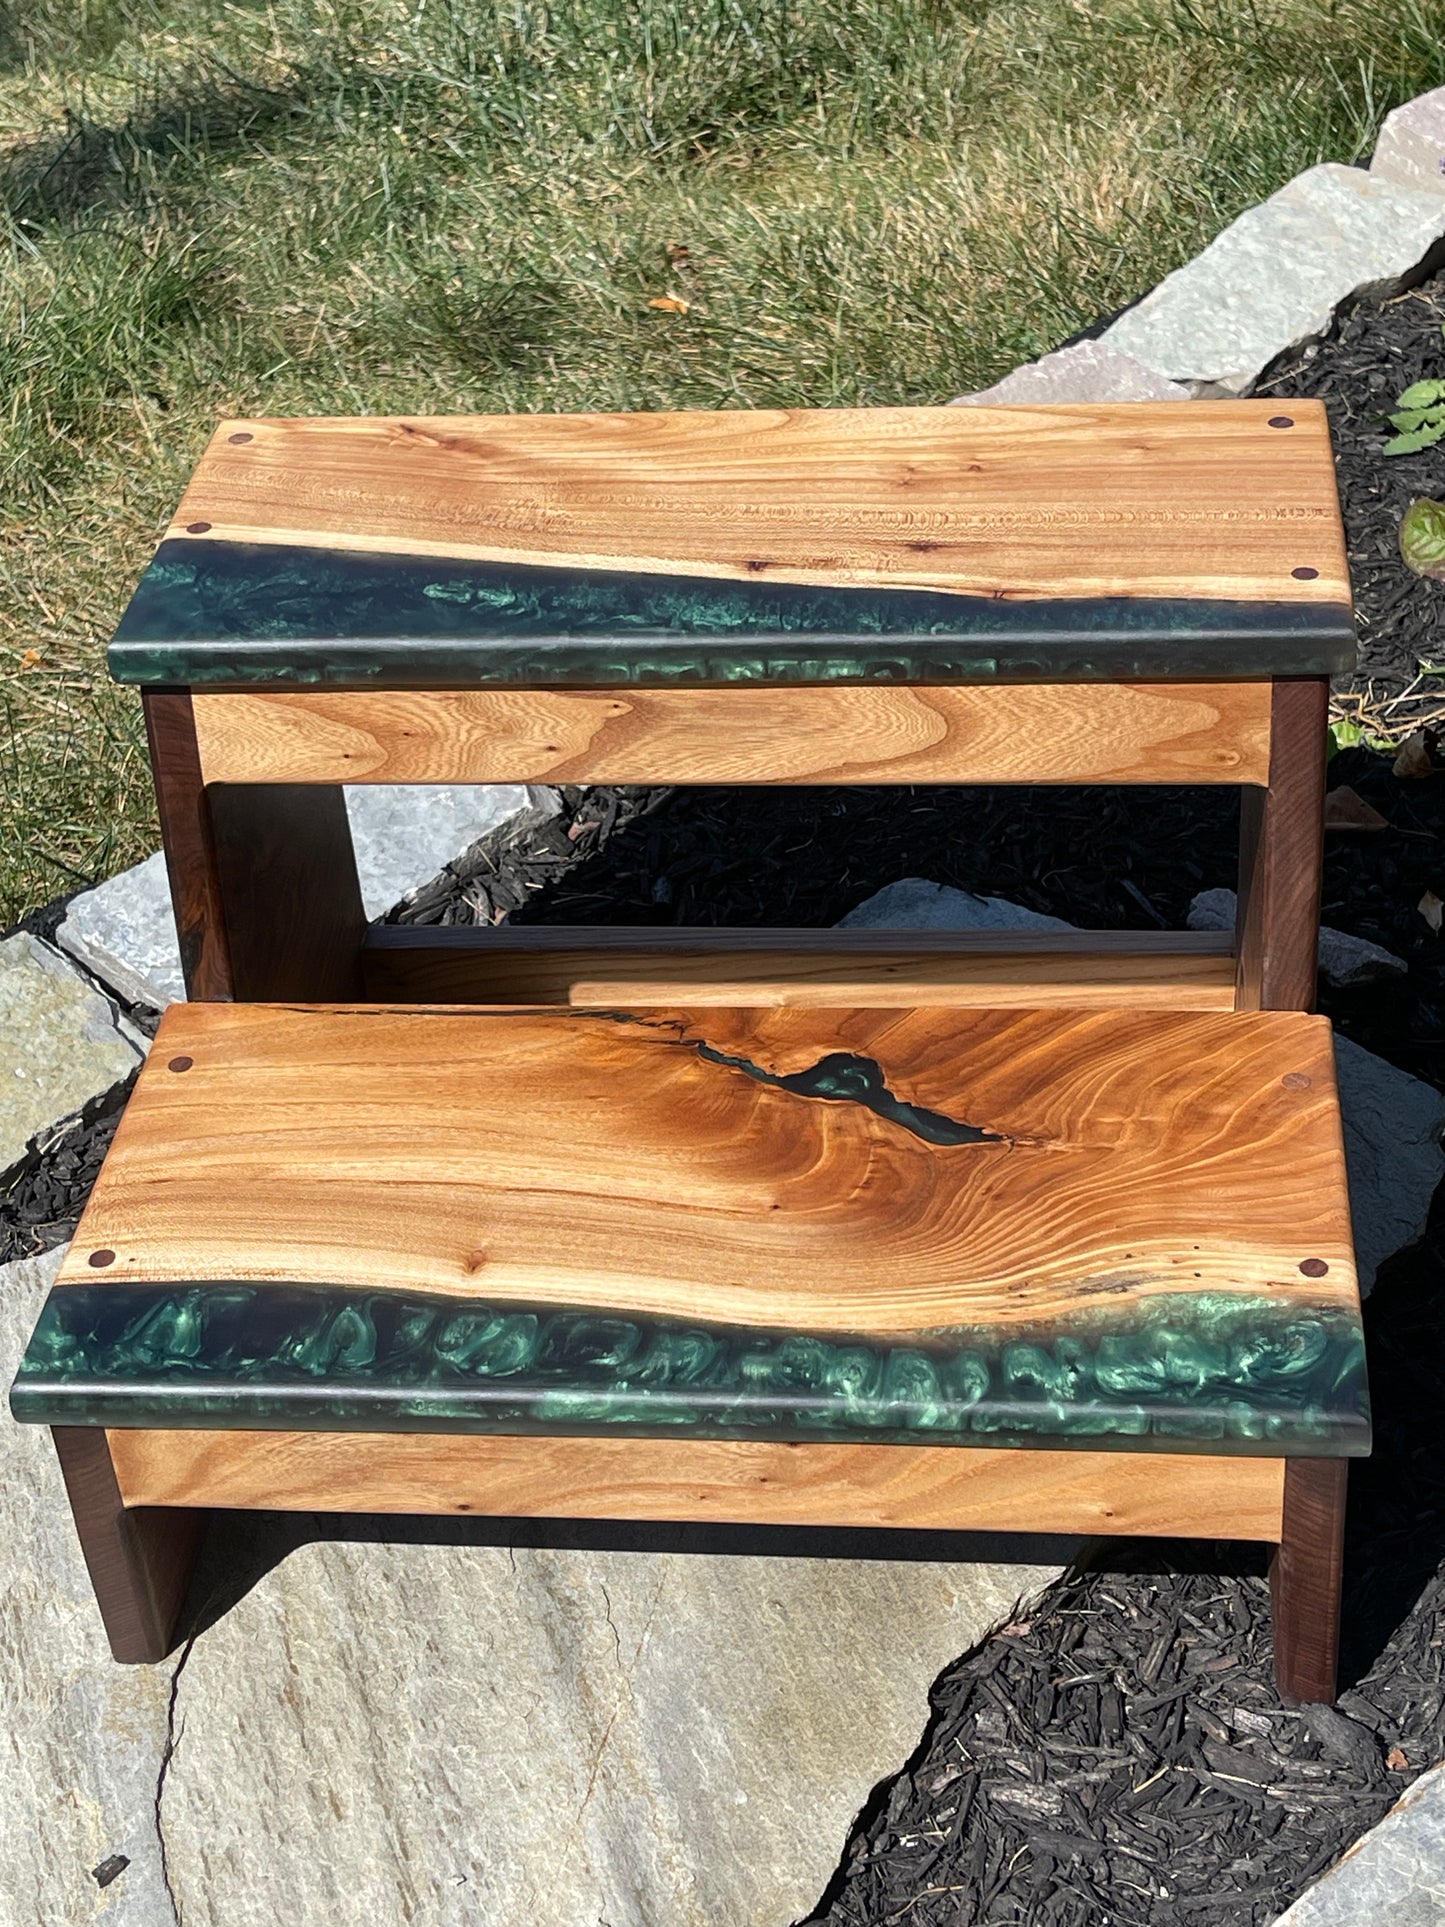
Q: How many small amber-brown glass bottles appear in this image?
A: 0